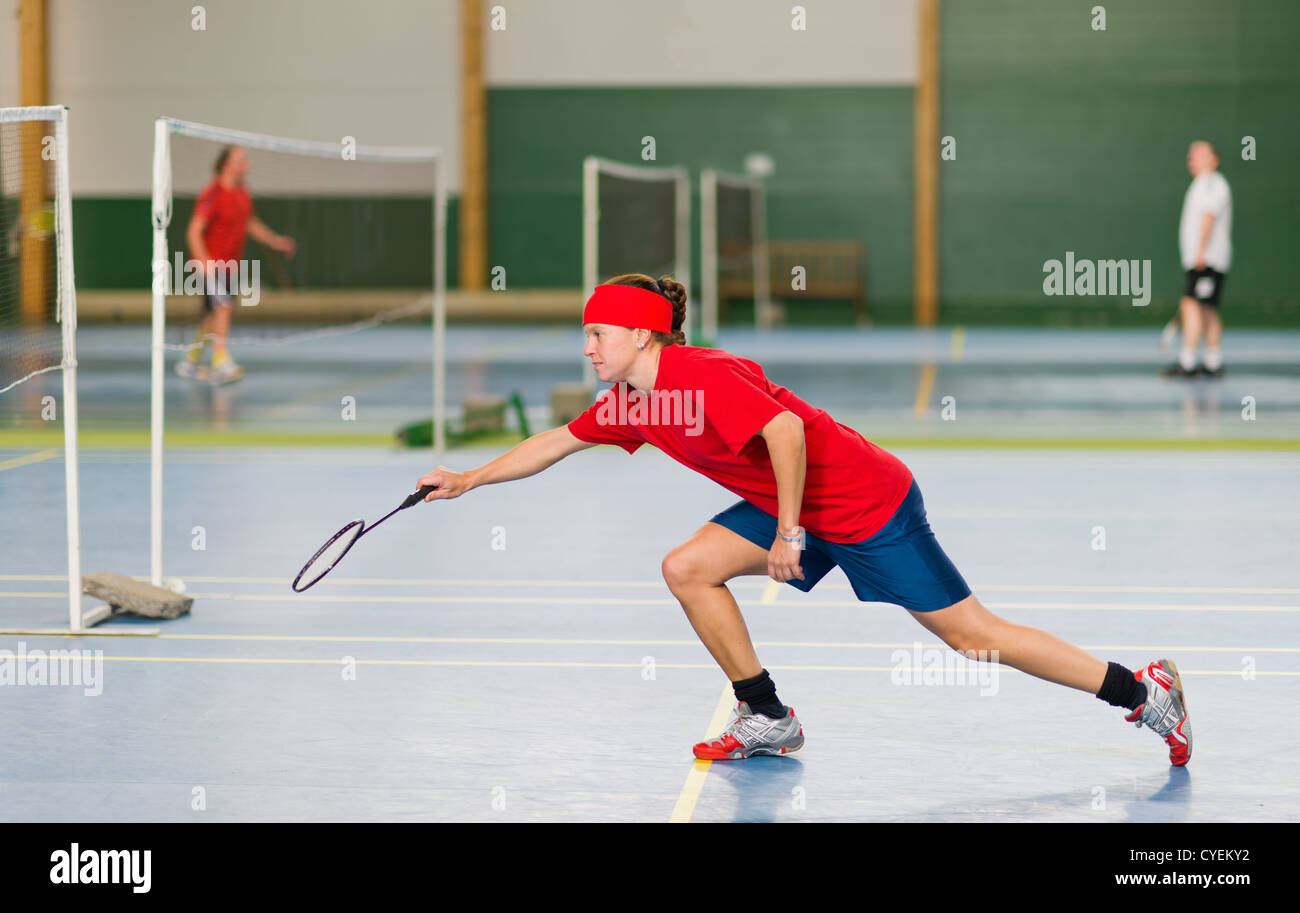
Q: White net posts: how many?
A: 7